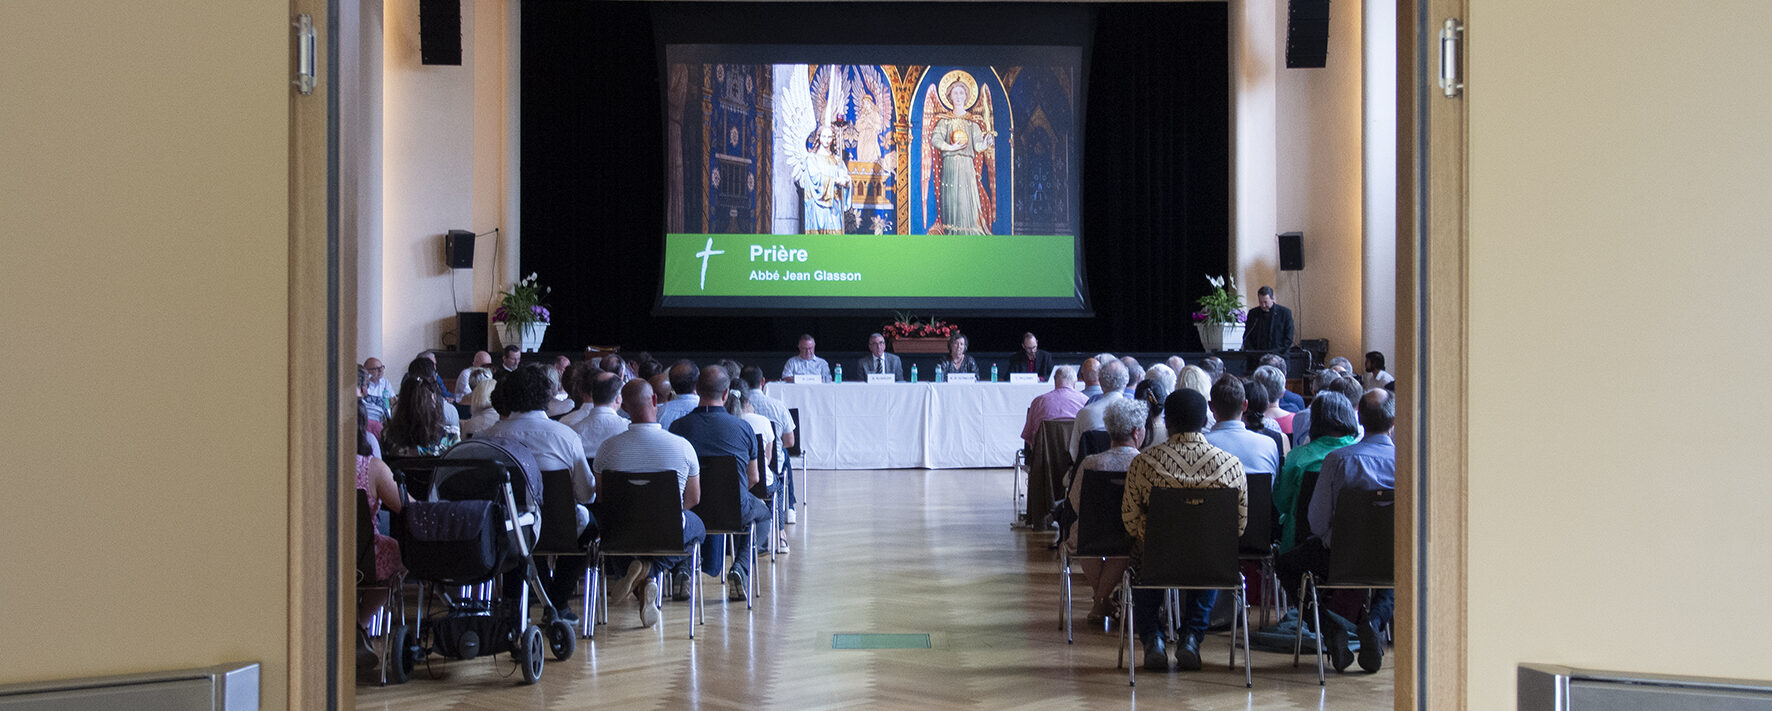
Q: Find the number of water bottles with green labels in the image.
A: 4